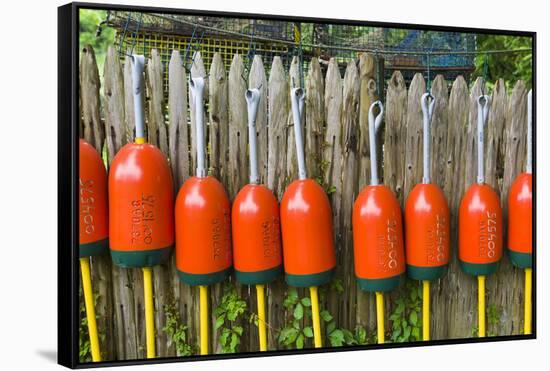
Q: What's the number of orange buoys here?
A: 9